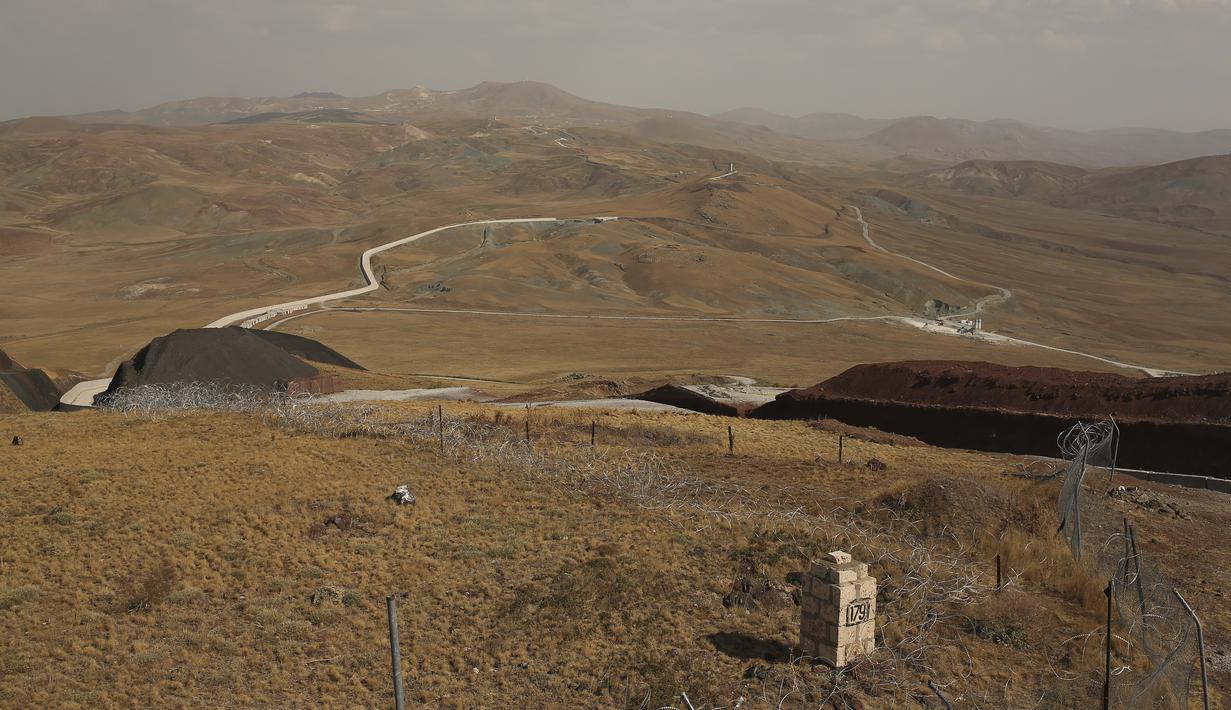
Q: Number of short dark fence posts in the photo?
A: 6